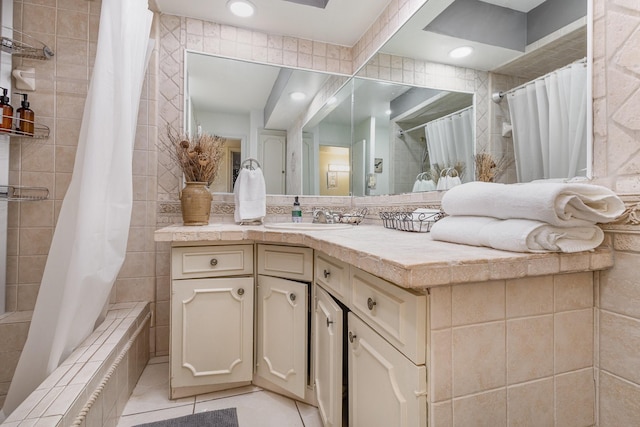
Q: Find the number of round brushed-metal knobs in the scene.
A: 7